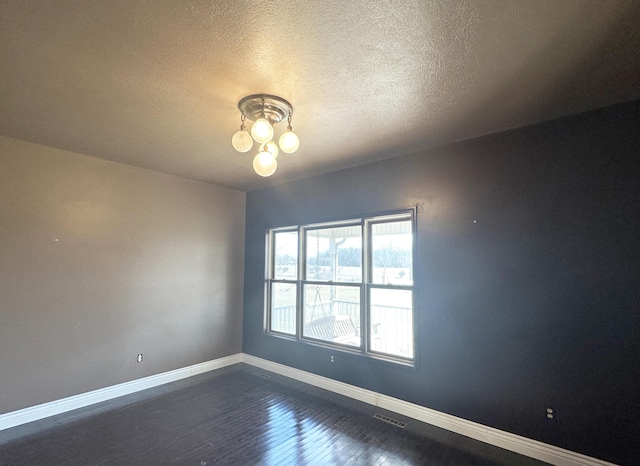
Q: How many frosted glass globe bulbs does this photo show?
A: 5